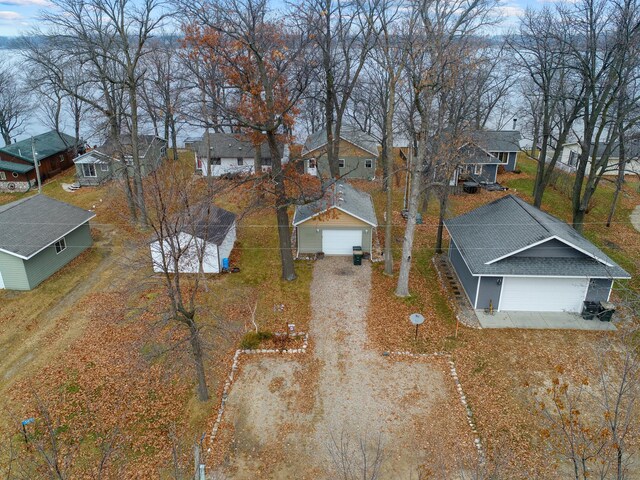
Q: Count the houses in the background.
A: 6